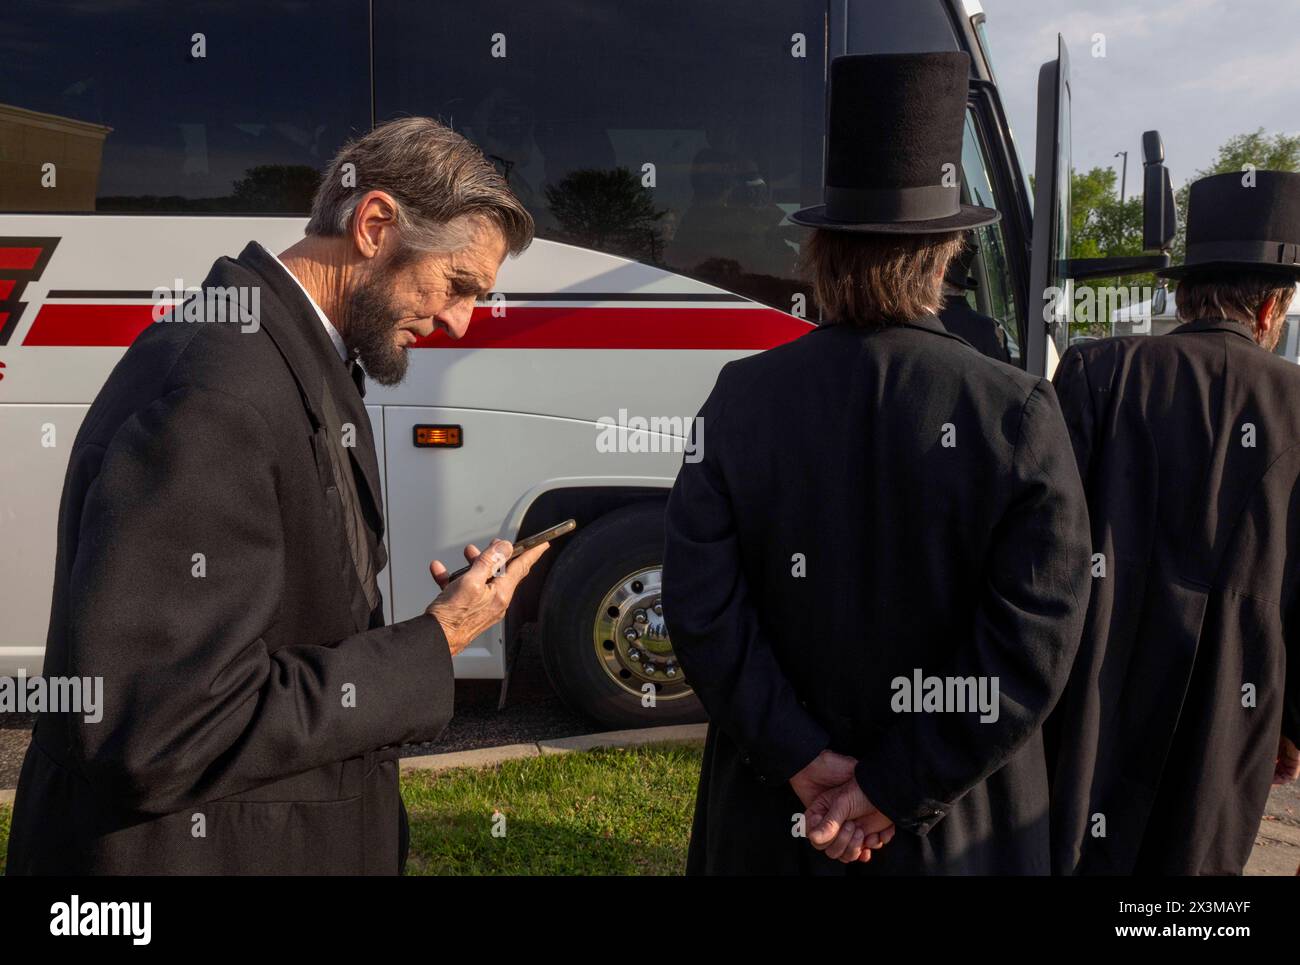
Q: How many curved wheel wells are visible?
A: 1